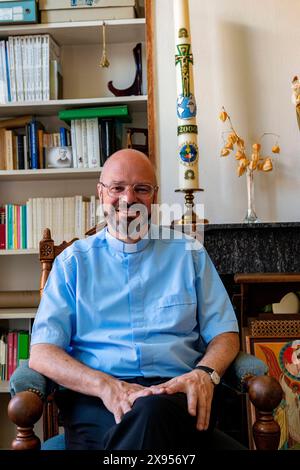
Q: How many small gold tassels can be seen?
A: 1